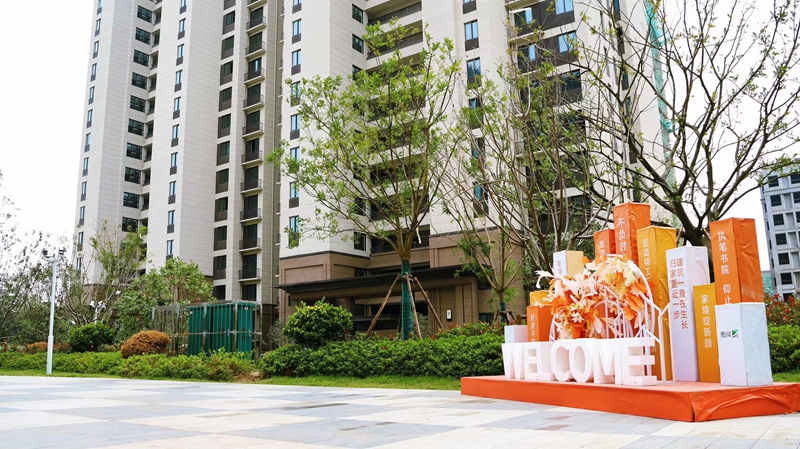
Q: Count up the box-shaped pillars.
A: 11